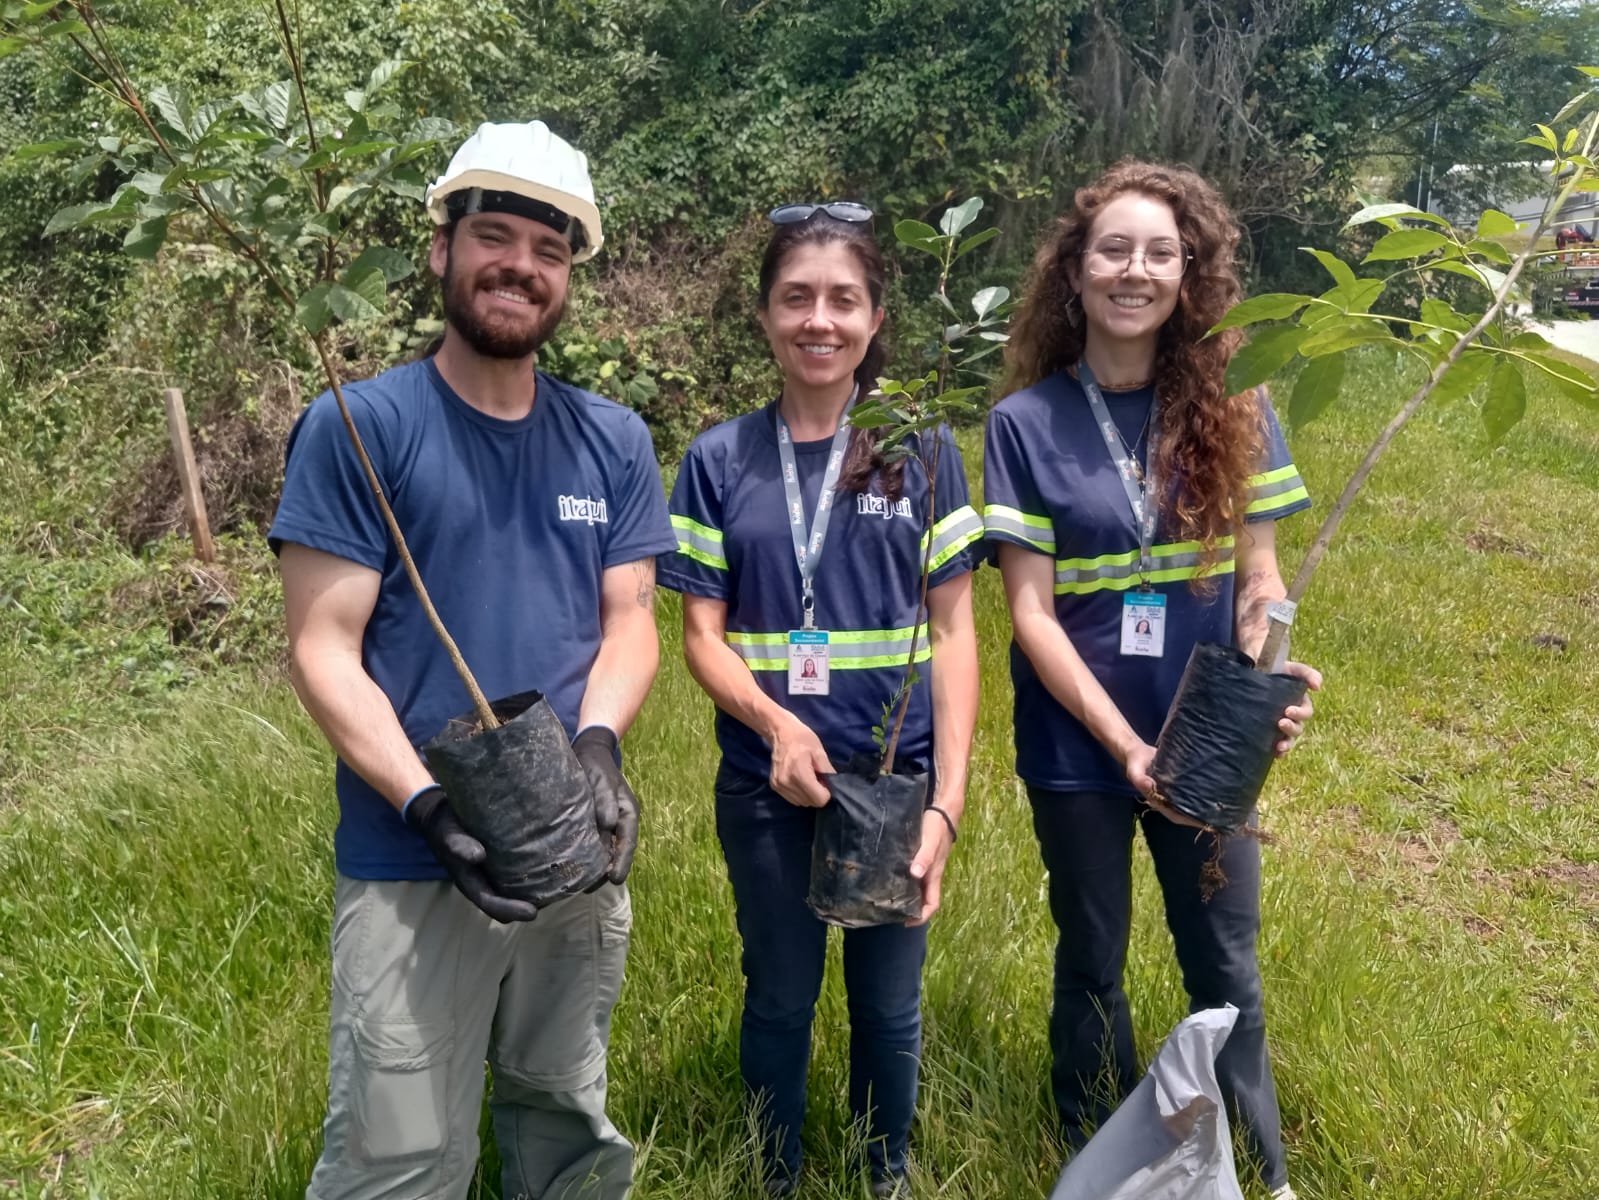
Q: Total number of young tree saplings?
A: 3